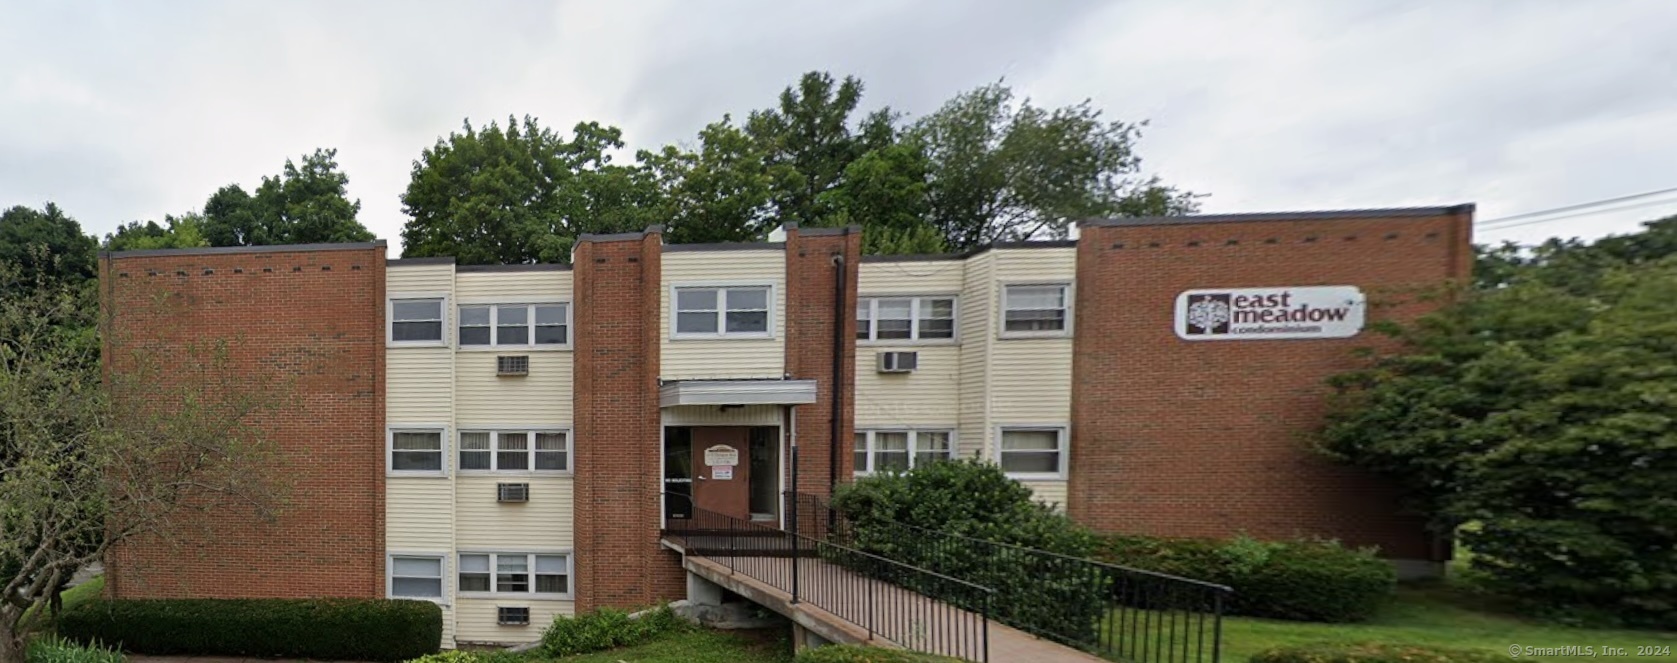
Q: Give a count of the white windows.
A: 11